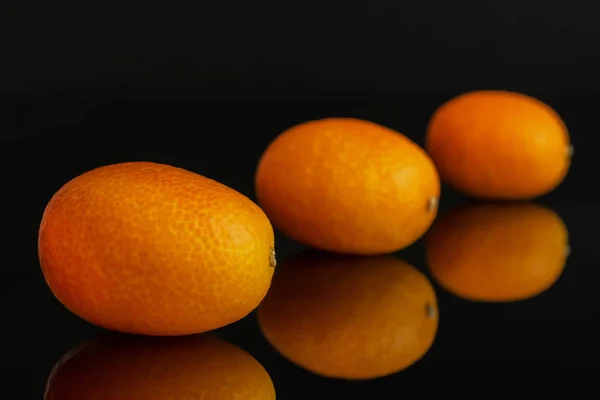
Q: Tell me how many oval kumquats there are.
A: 3